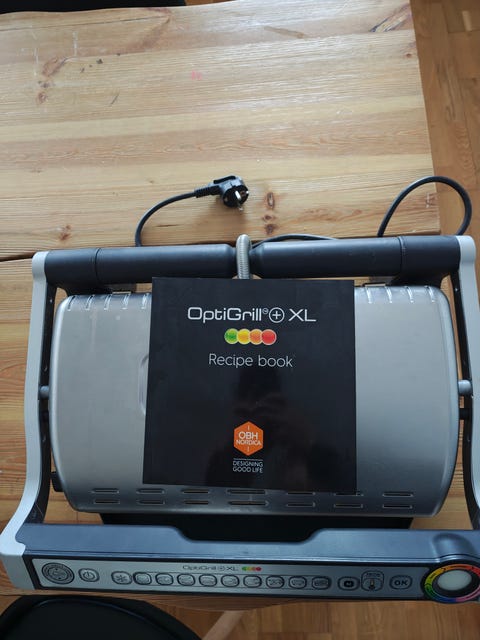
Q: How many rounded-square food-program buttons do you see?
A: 9